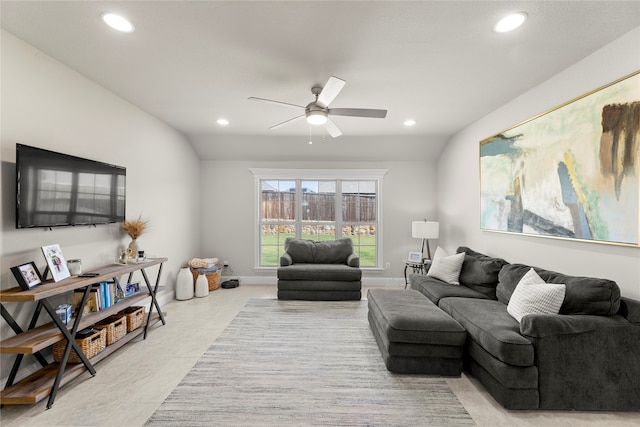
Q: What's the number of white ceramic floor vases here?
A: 2